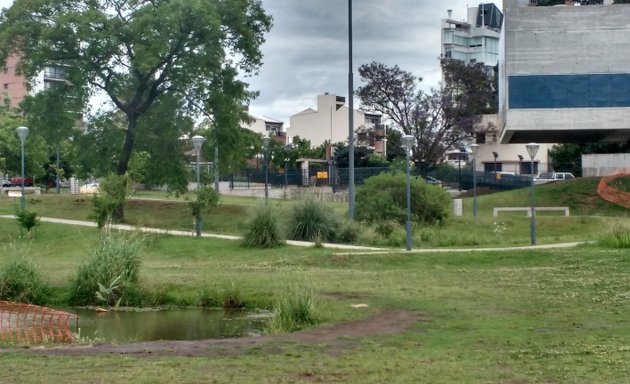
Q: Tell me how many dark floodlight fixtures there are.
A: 2